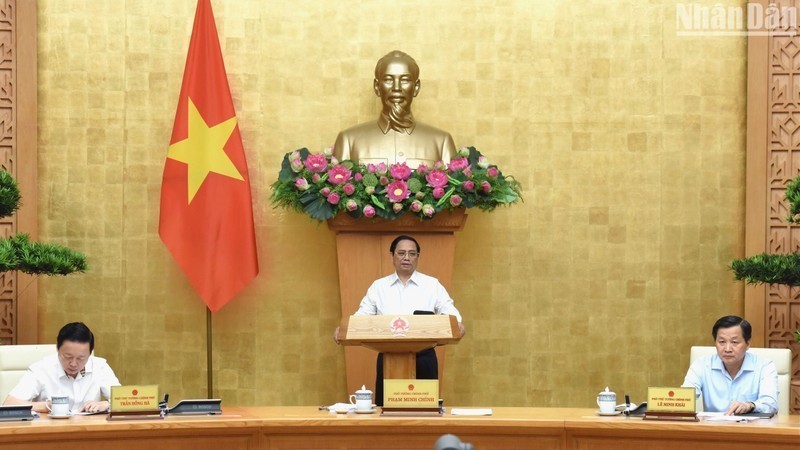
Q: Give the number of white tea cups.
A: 3